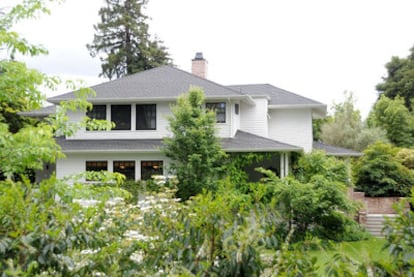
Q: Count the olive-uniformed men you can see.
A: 0